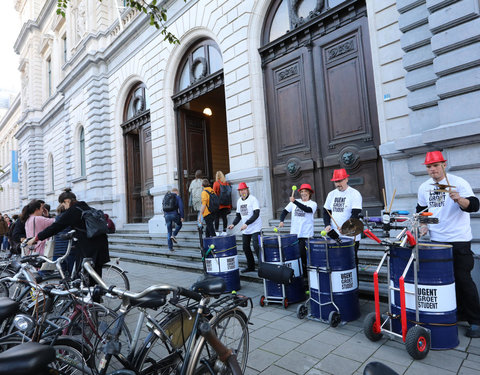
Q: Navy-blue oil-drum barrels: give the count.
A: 4